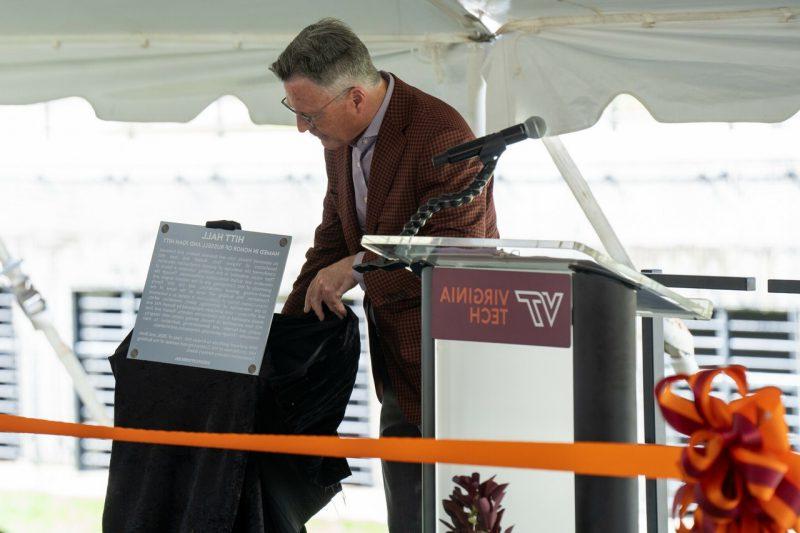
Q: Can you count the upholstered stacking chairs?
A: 0